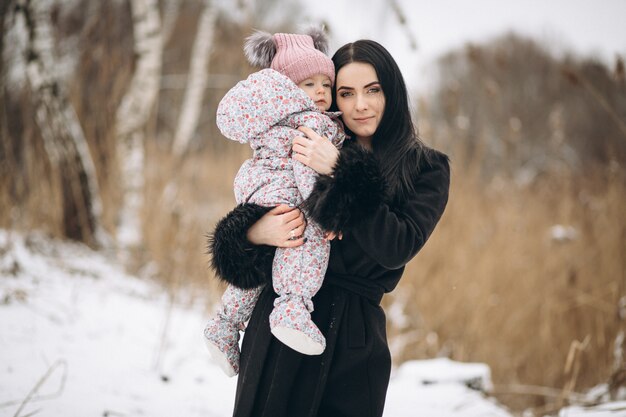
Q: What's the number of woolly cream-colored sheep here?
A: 0